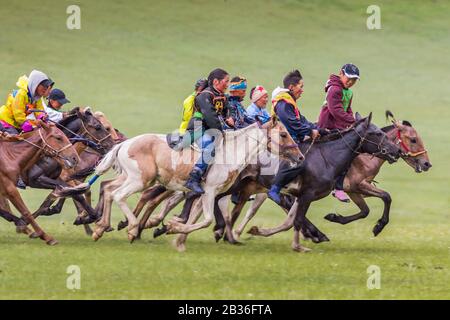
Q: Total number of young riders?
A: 8